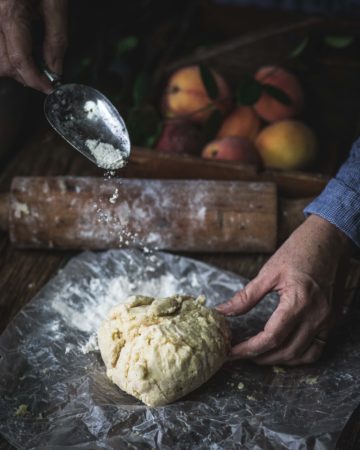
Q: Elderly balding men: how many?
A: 0